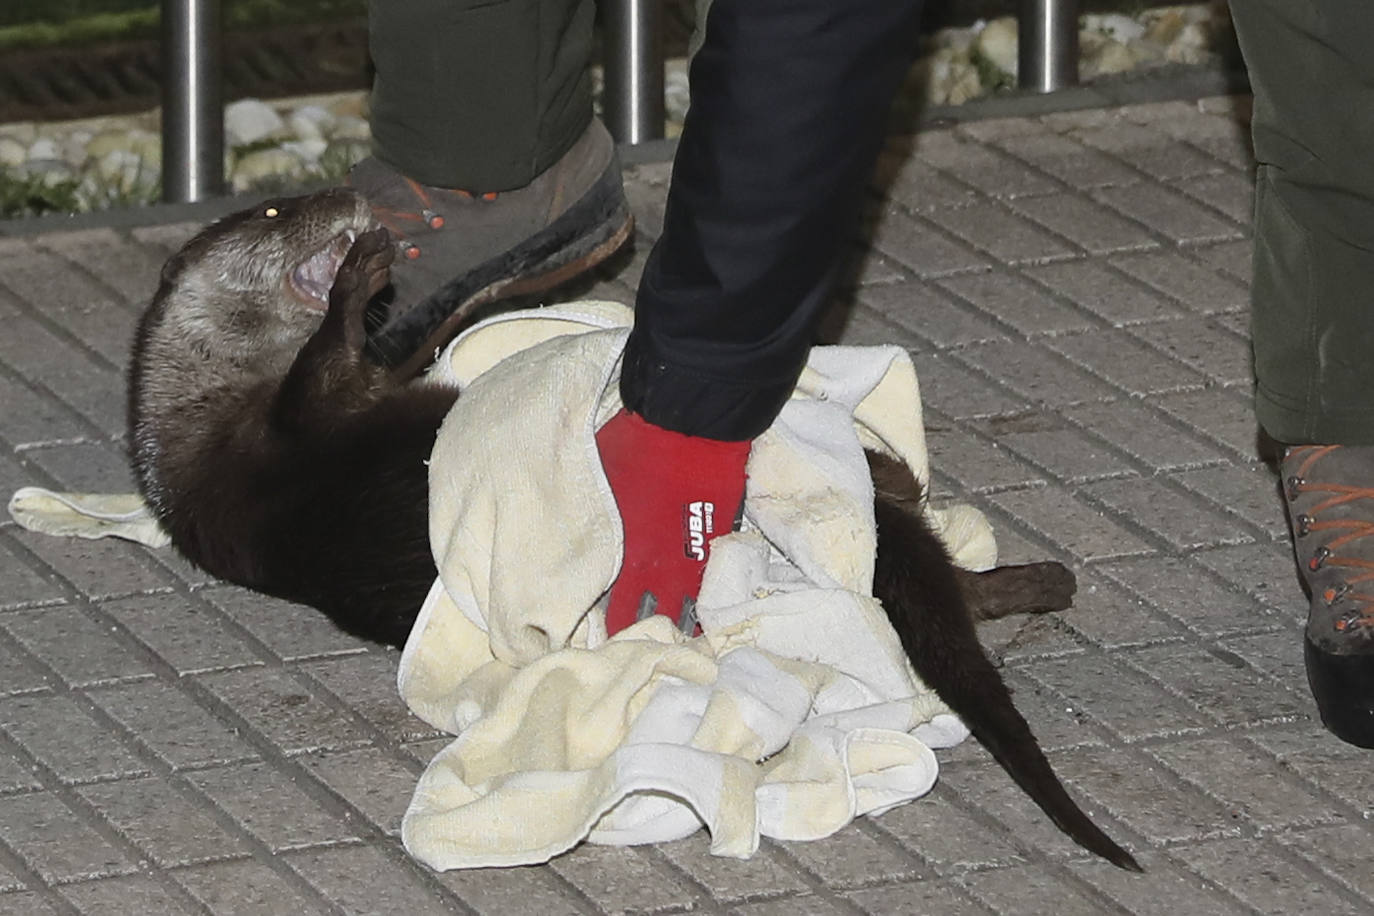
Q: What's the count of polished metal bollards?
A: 3